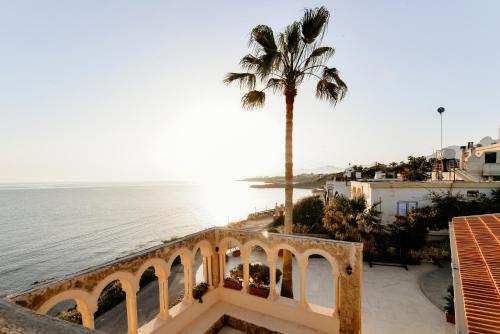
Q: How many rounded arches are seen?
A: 9